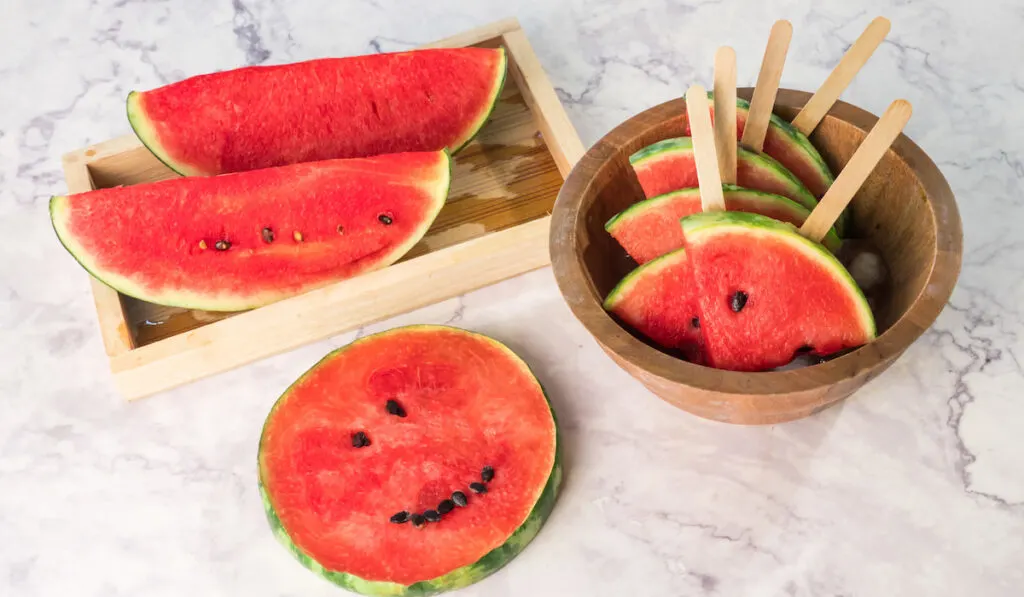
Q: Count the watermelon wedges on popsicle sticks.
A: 5